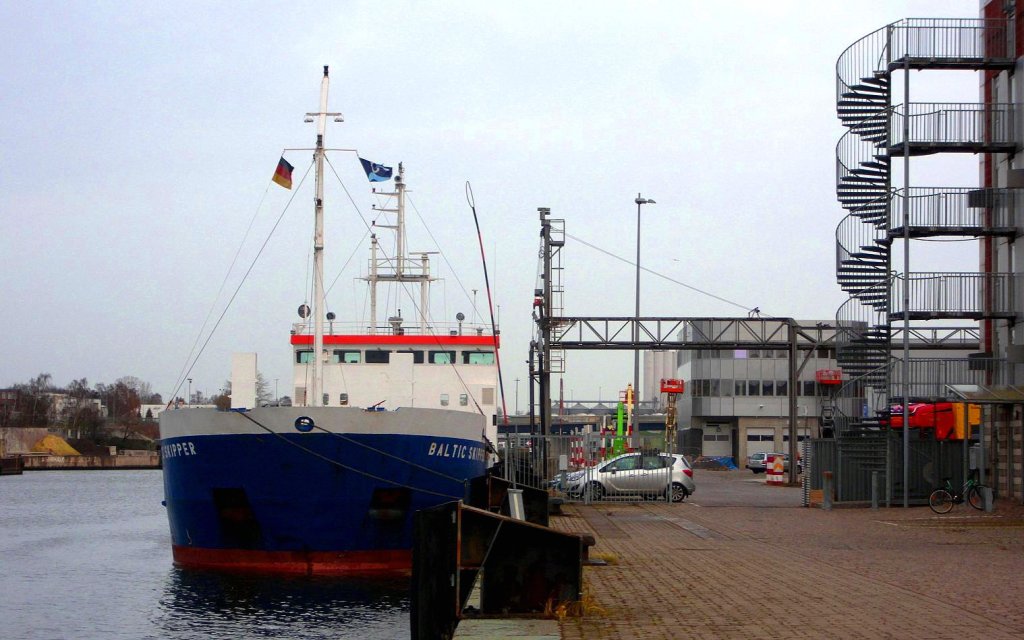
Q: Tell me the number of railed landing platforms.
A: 5